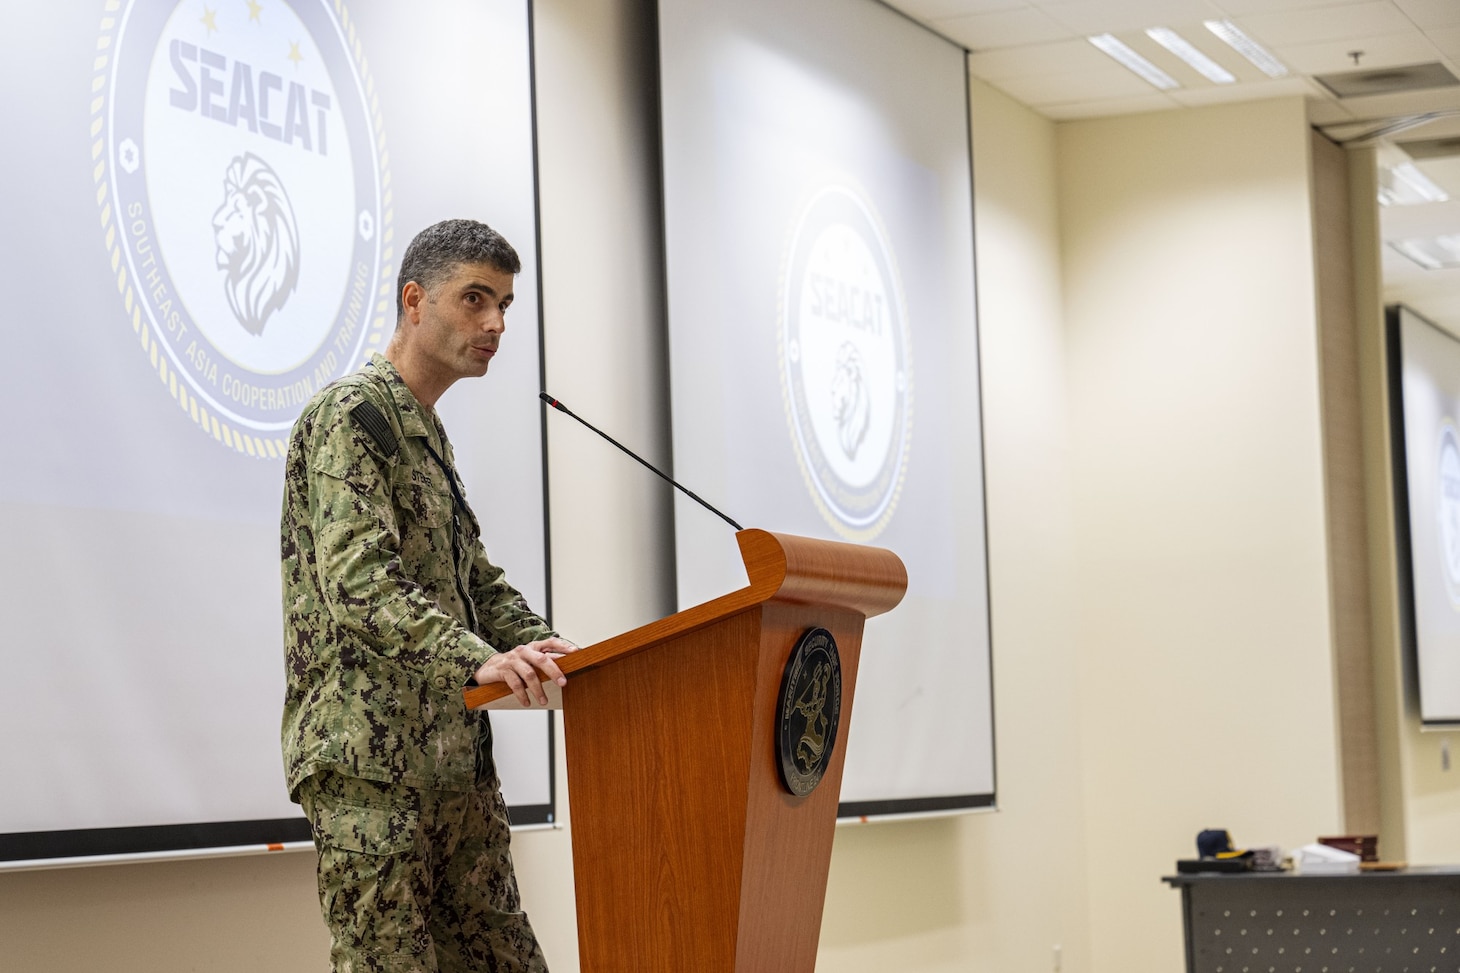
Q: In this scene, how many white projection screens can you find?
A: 3